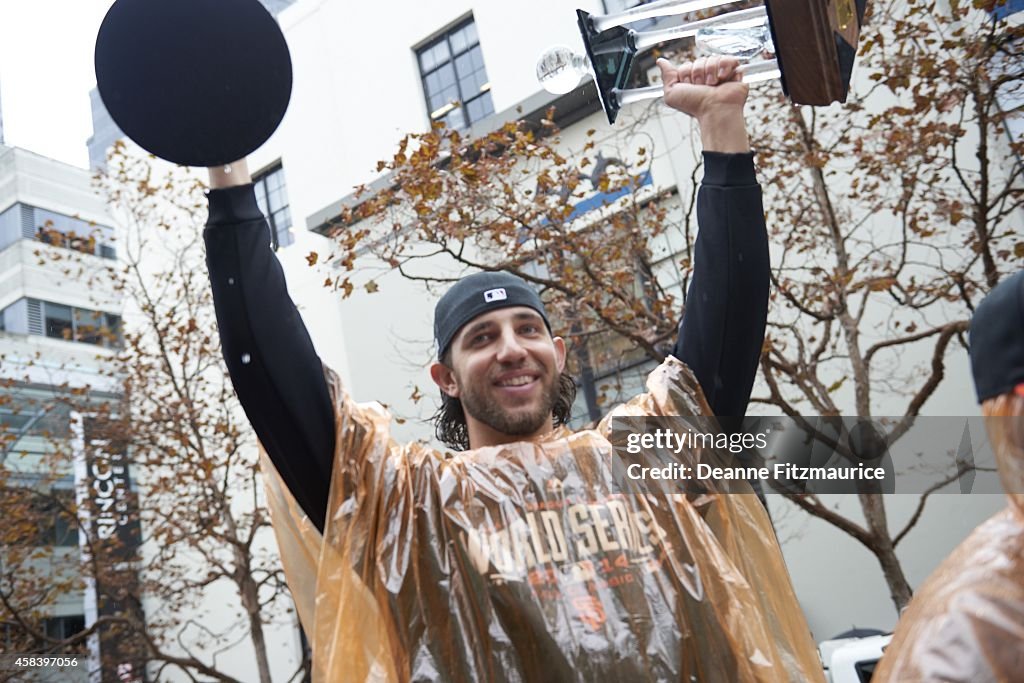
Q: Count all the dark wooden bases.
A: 1